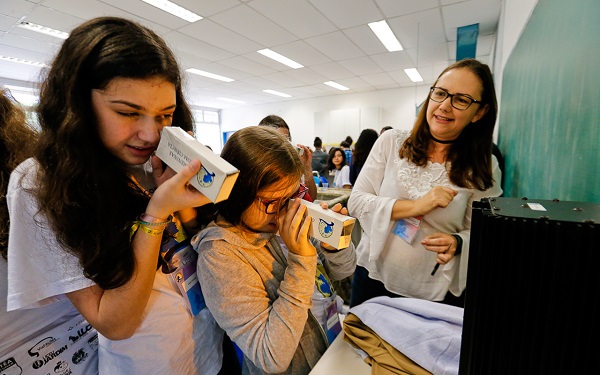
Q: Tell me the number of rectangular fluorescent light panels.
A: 10